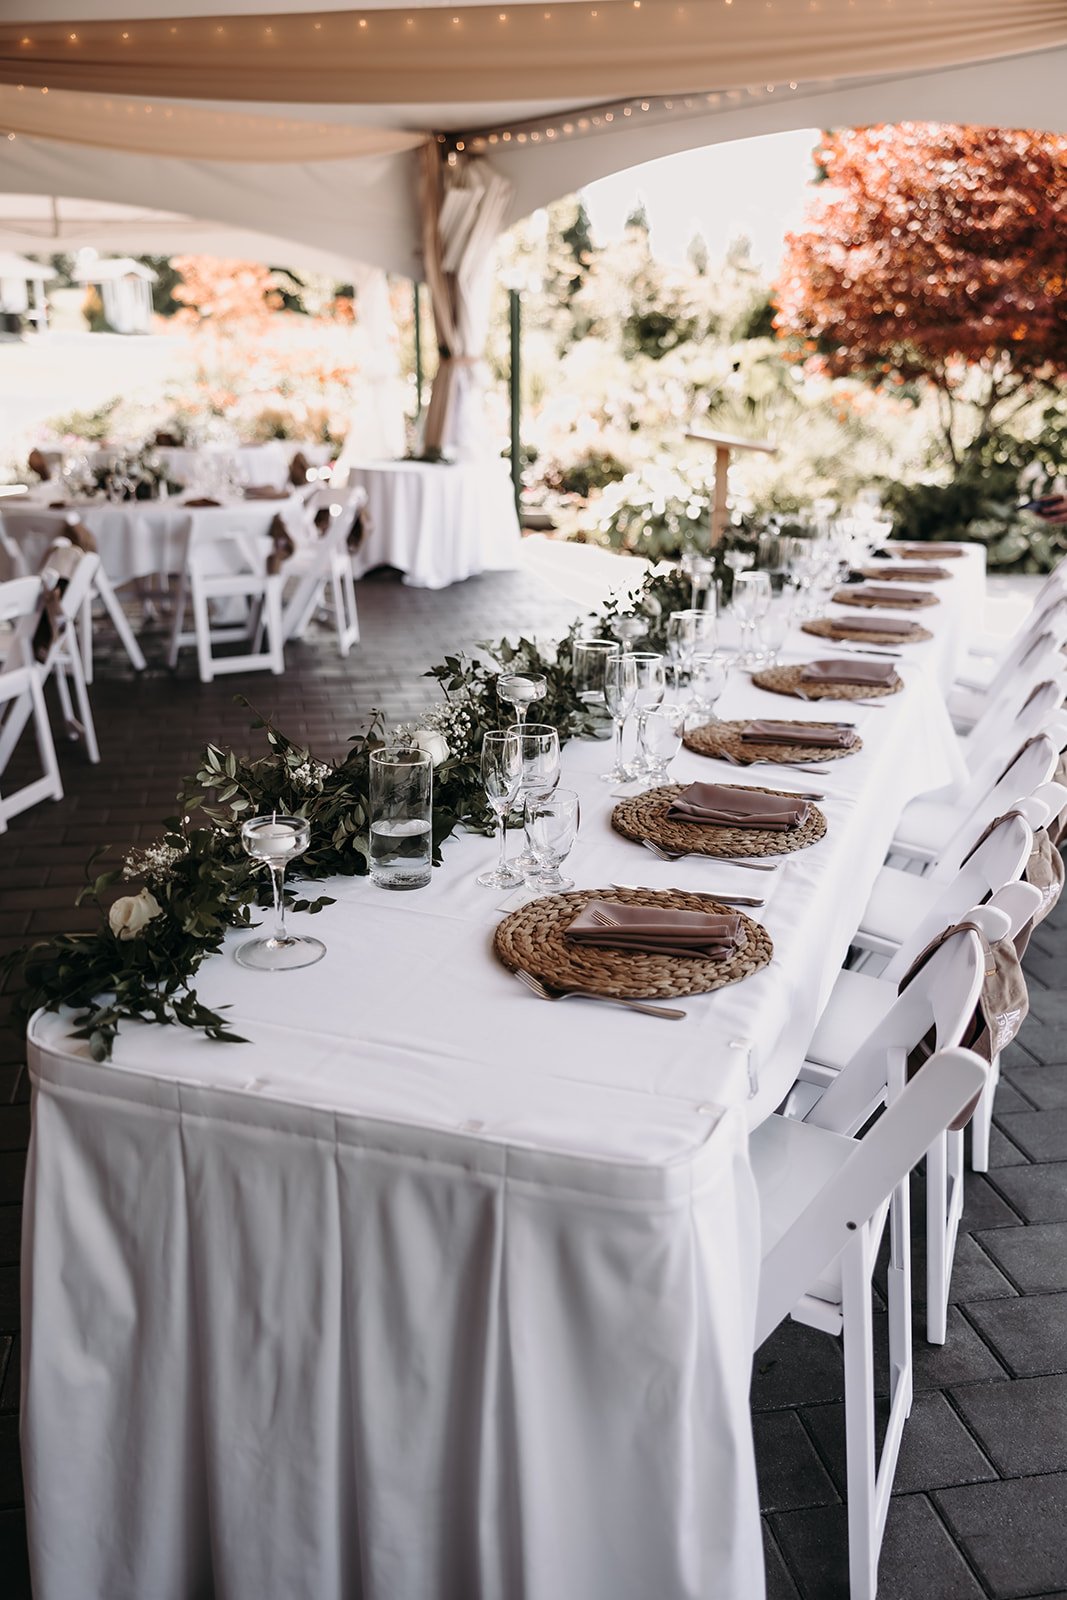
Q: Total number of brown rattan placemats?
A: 8